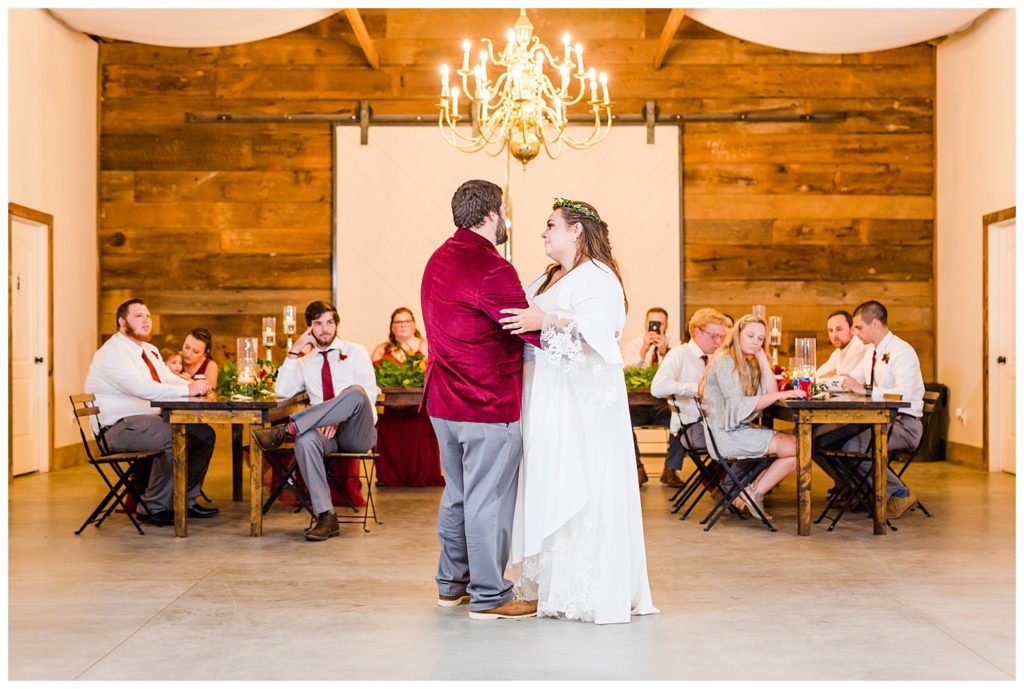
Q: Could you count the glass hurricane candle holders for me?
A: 6